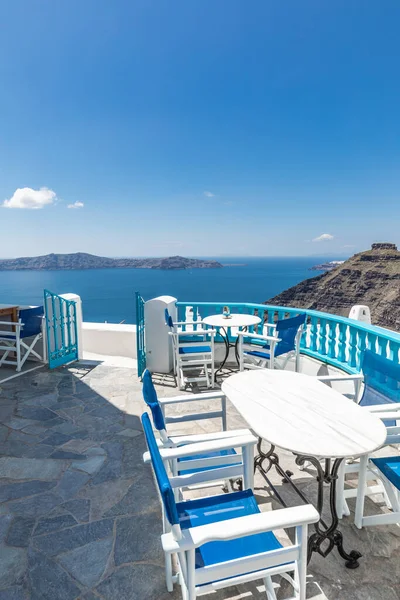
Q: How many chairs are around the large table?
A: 4